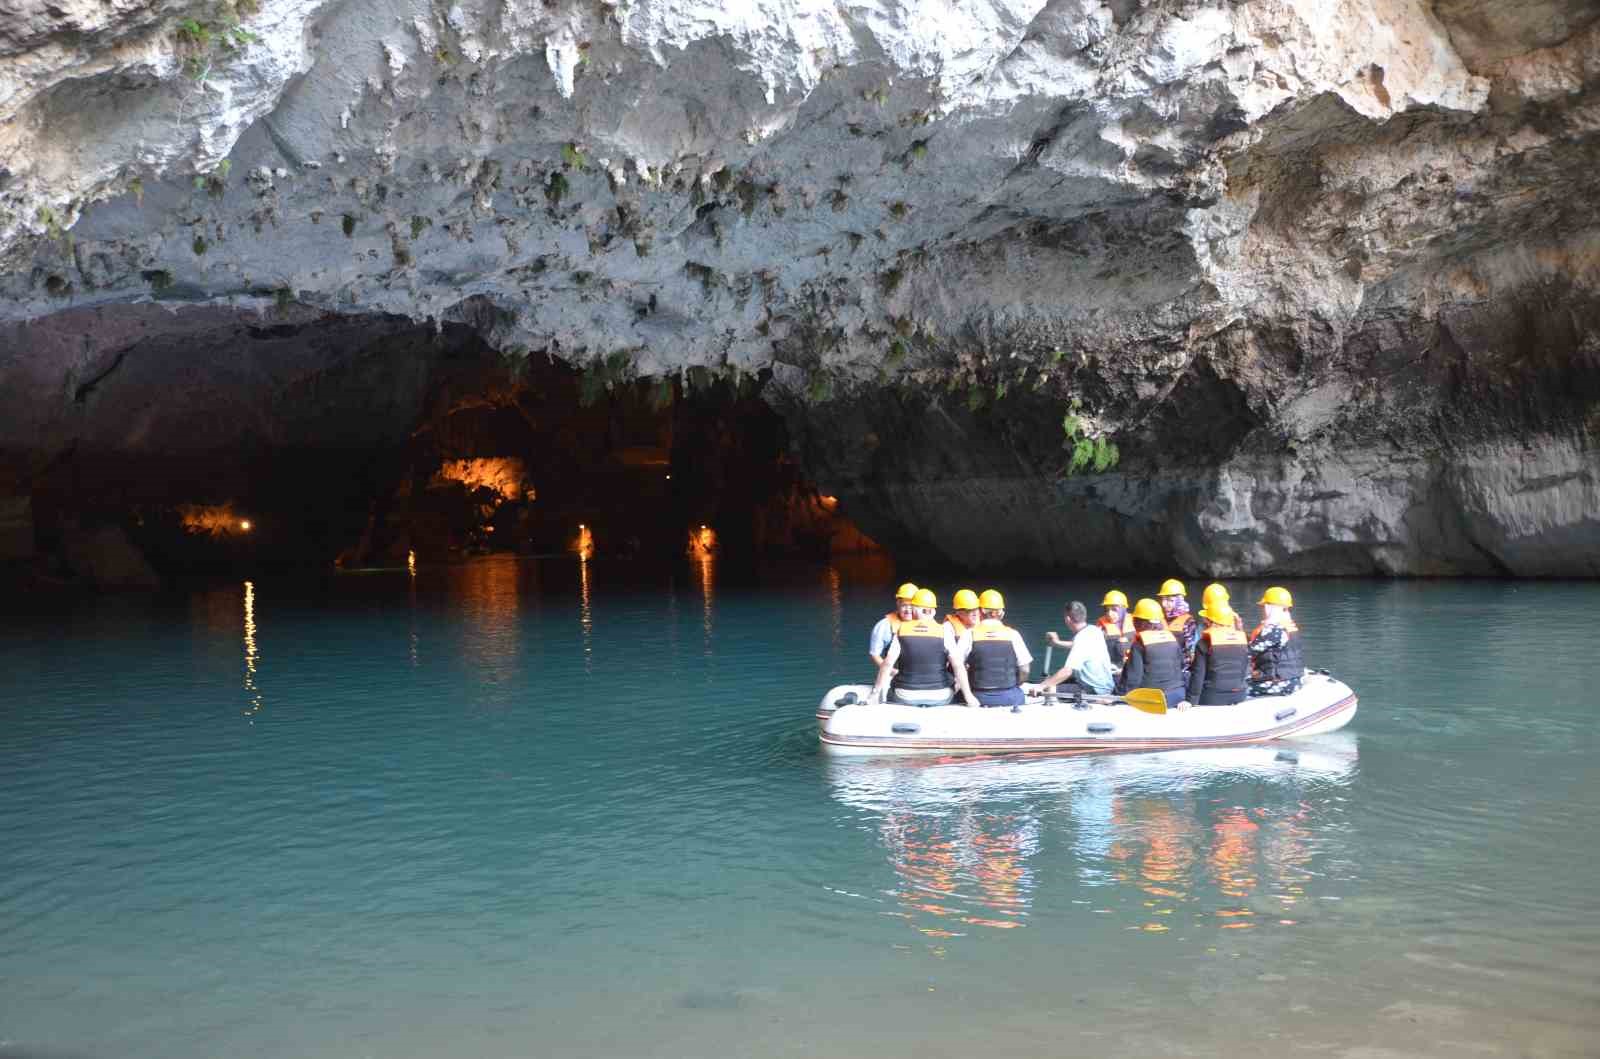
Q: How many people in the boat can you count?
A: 11